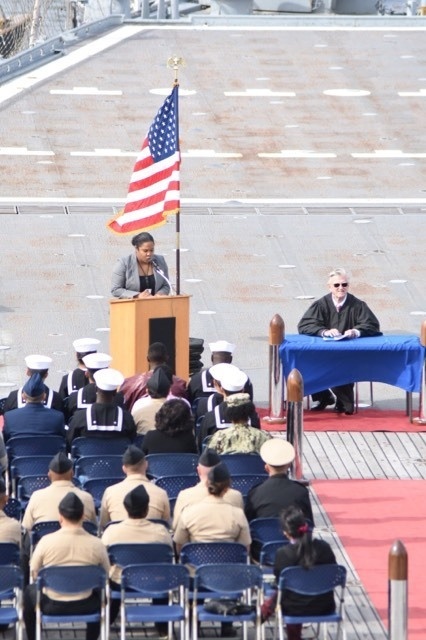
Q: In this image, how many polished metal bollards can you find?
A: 4